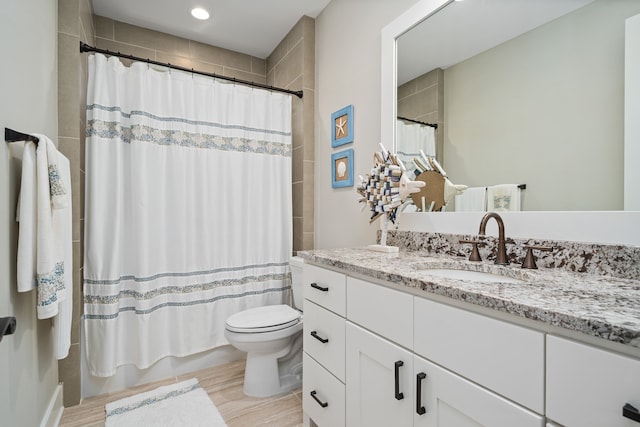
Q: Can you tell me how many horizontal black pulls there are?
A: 4